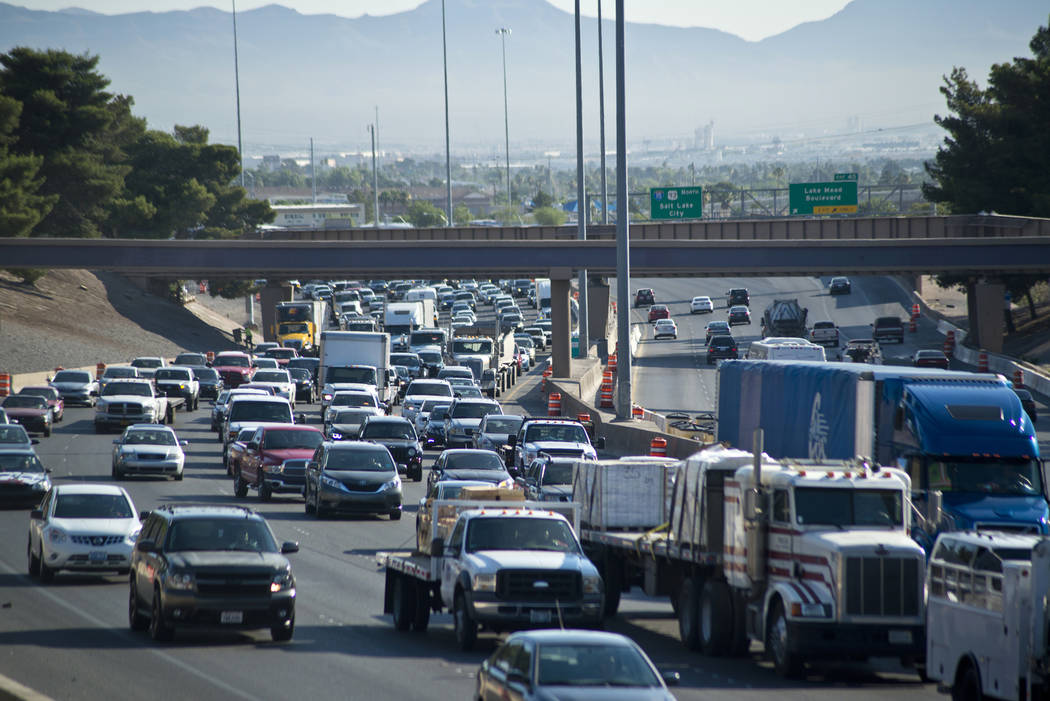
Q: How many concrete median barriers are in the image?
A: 1